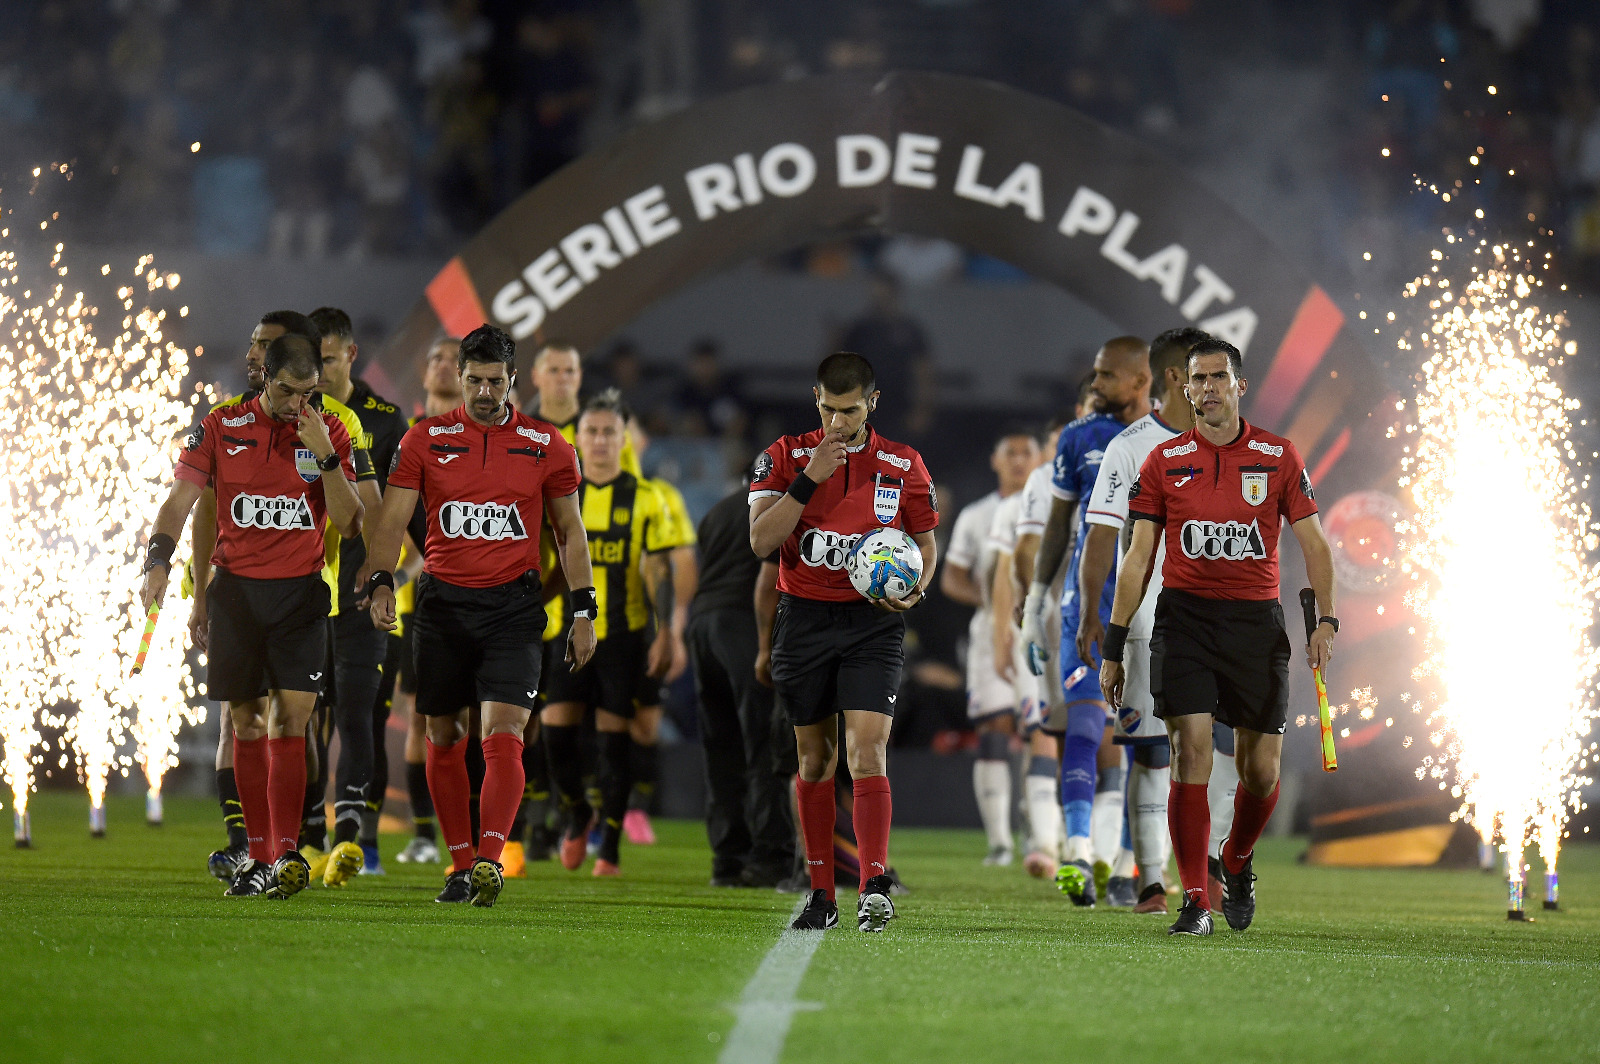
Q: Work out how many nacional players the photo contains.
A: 5